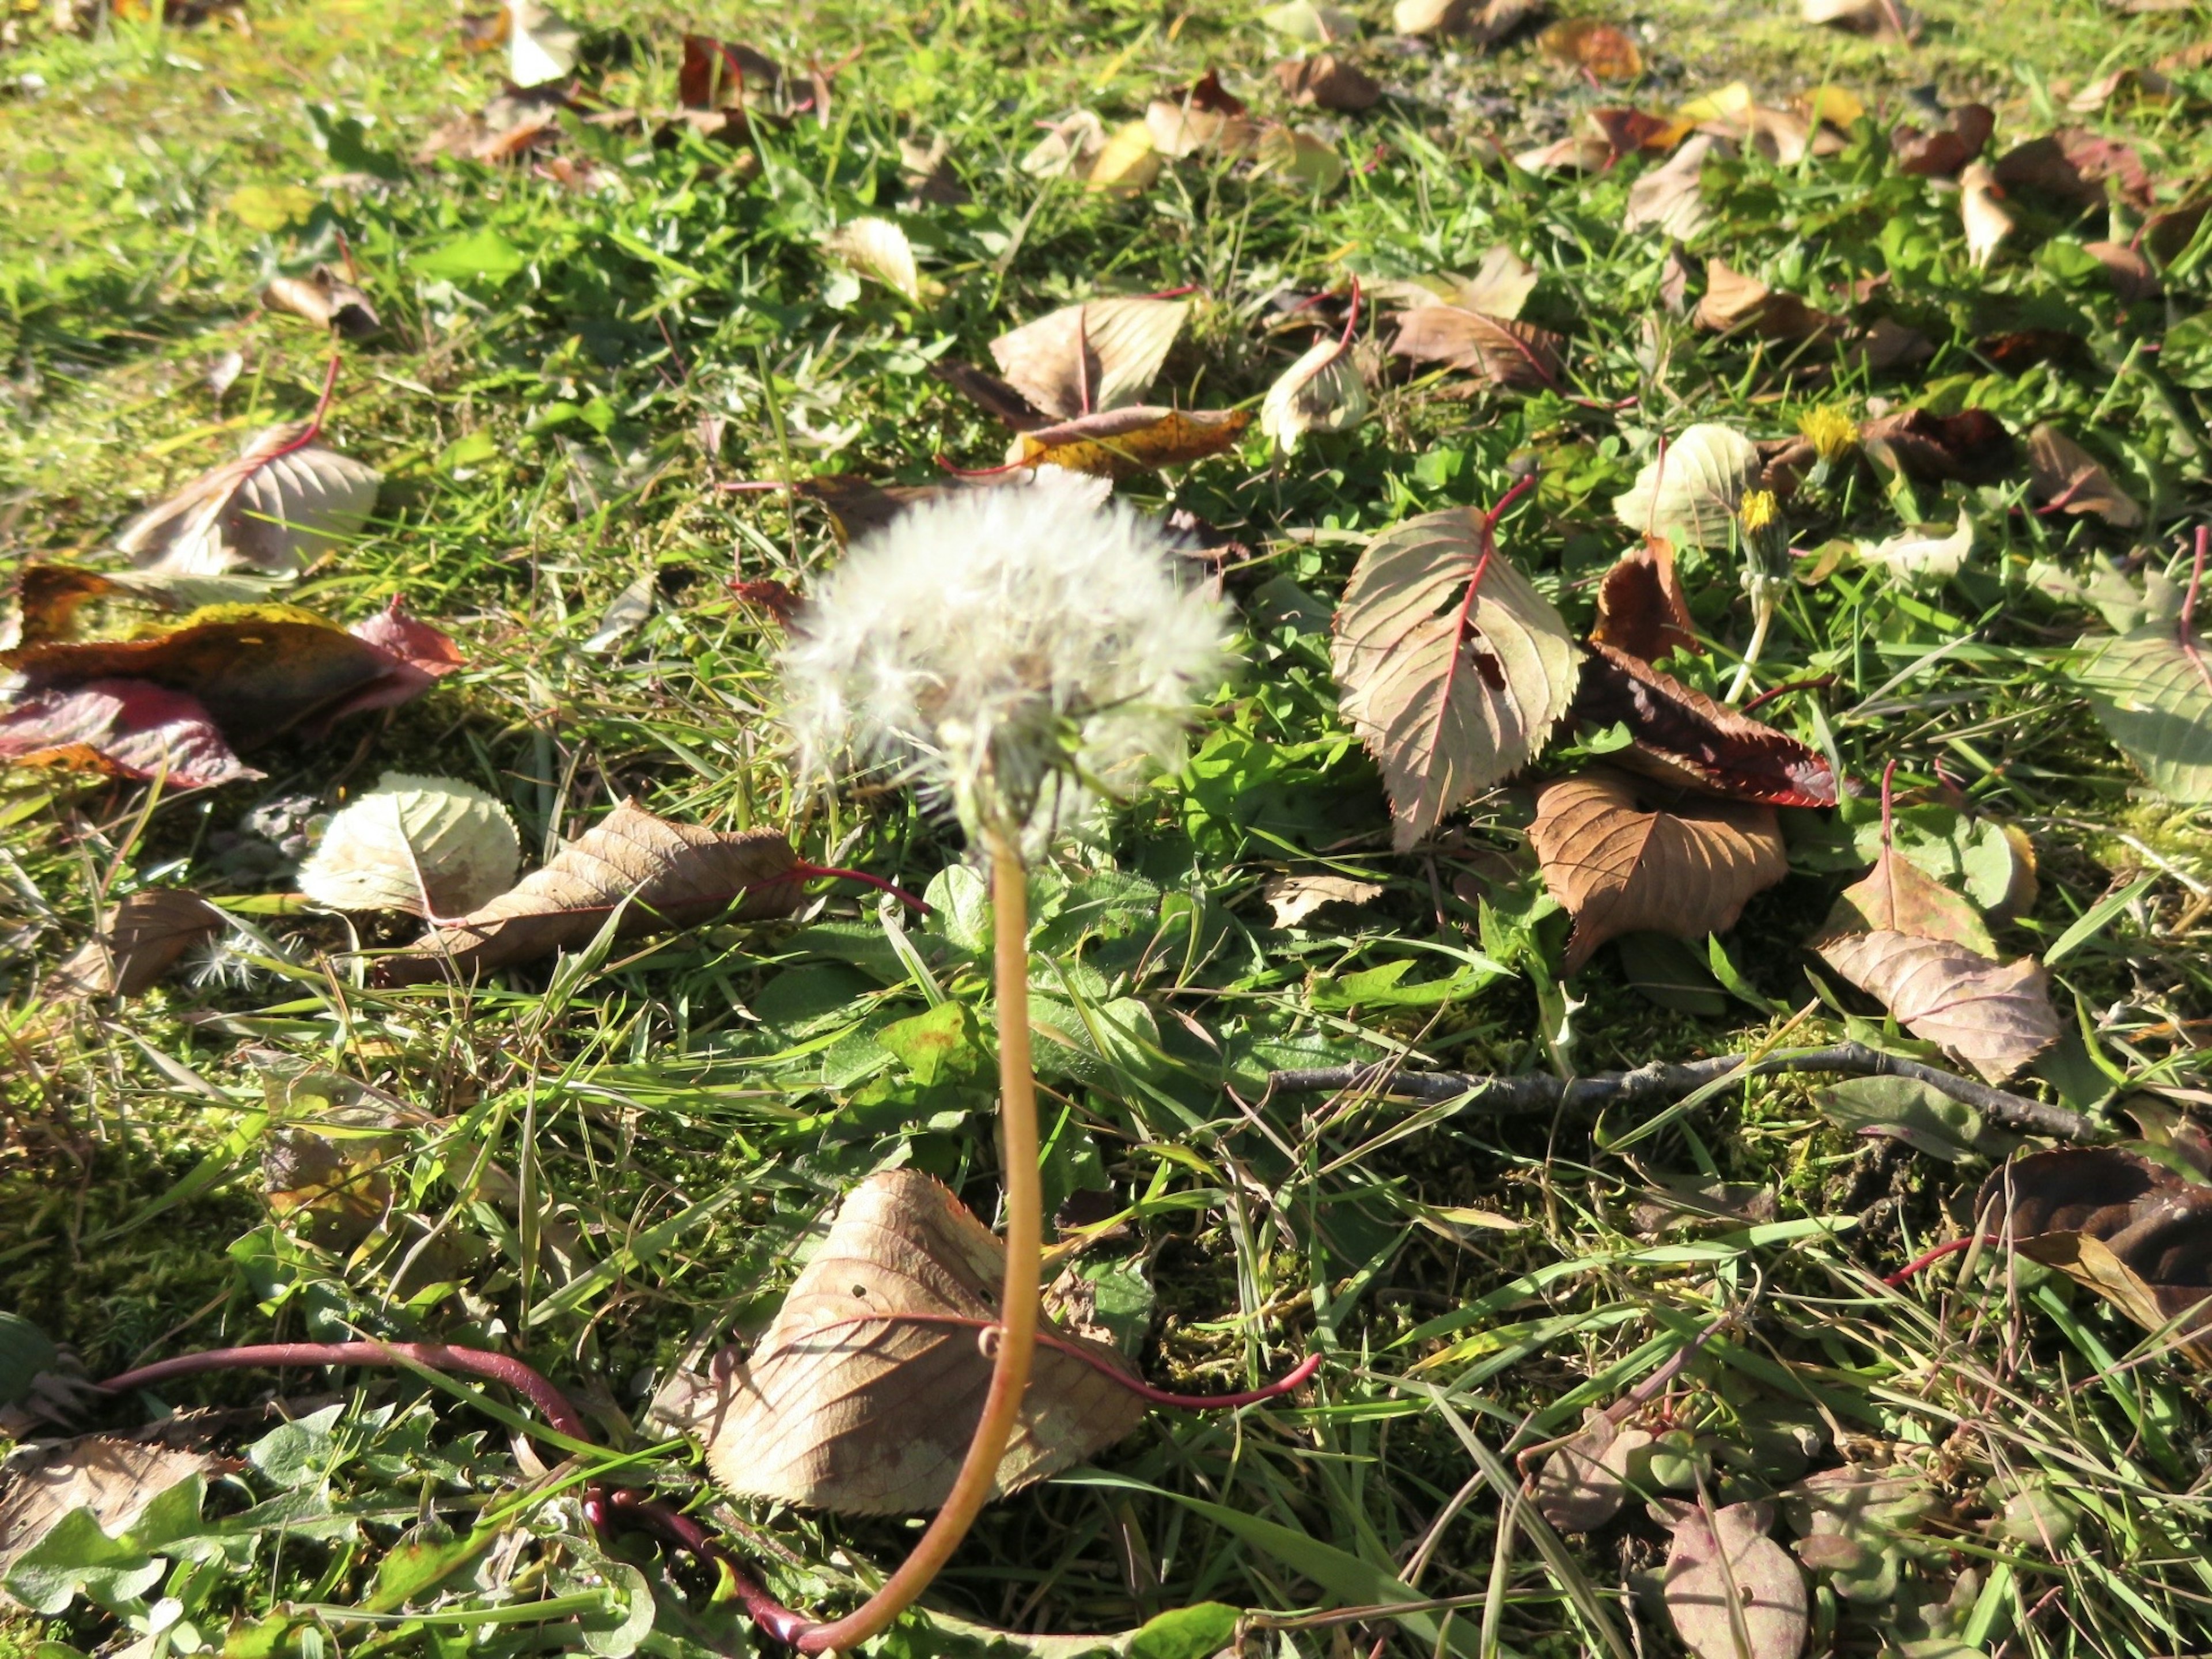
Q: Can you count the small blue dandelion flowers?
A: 0